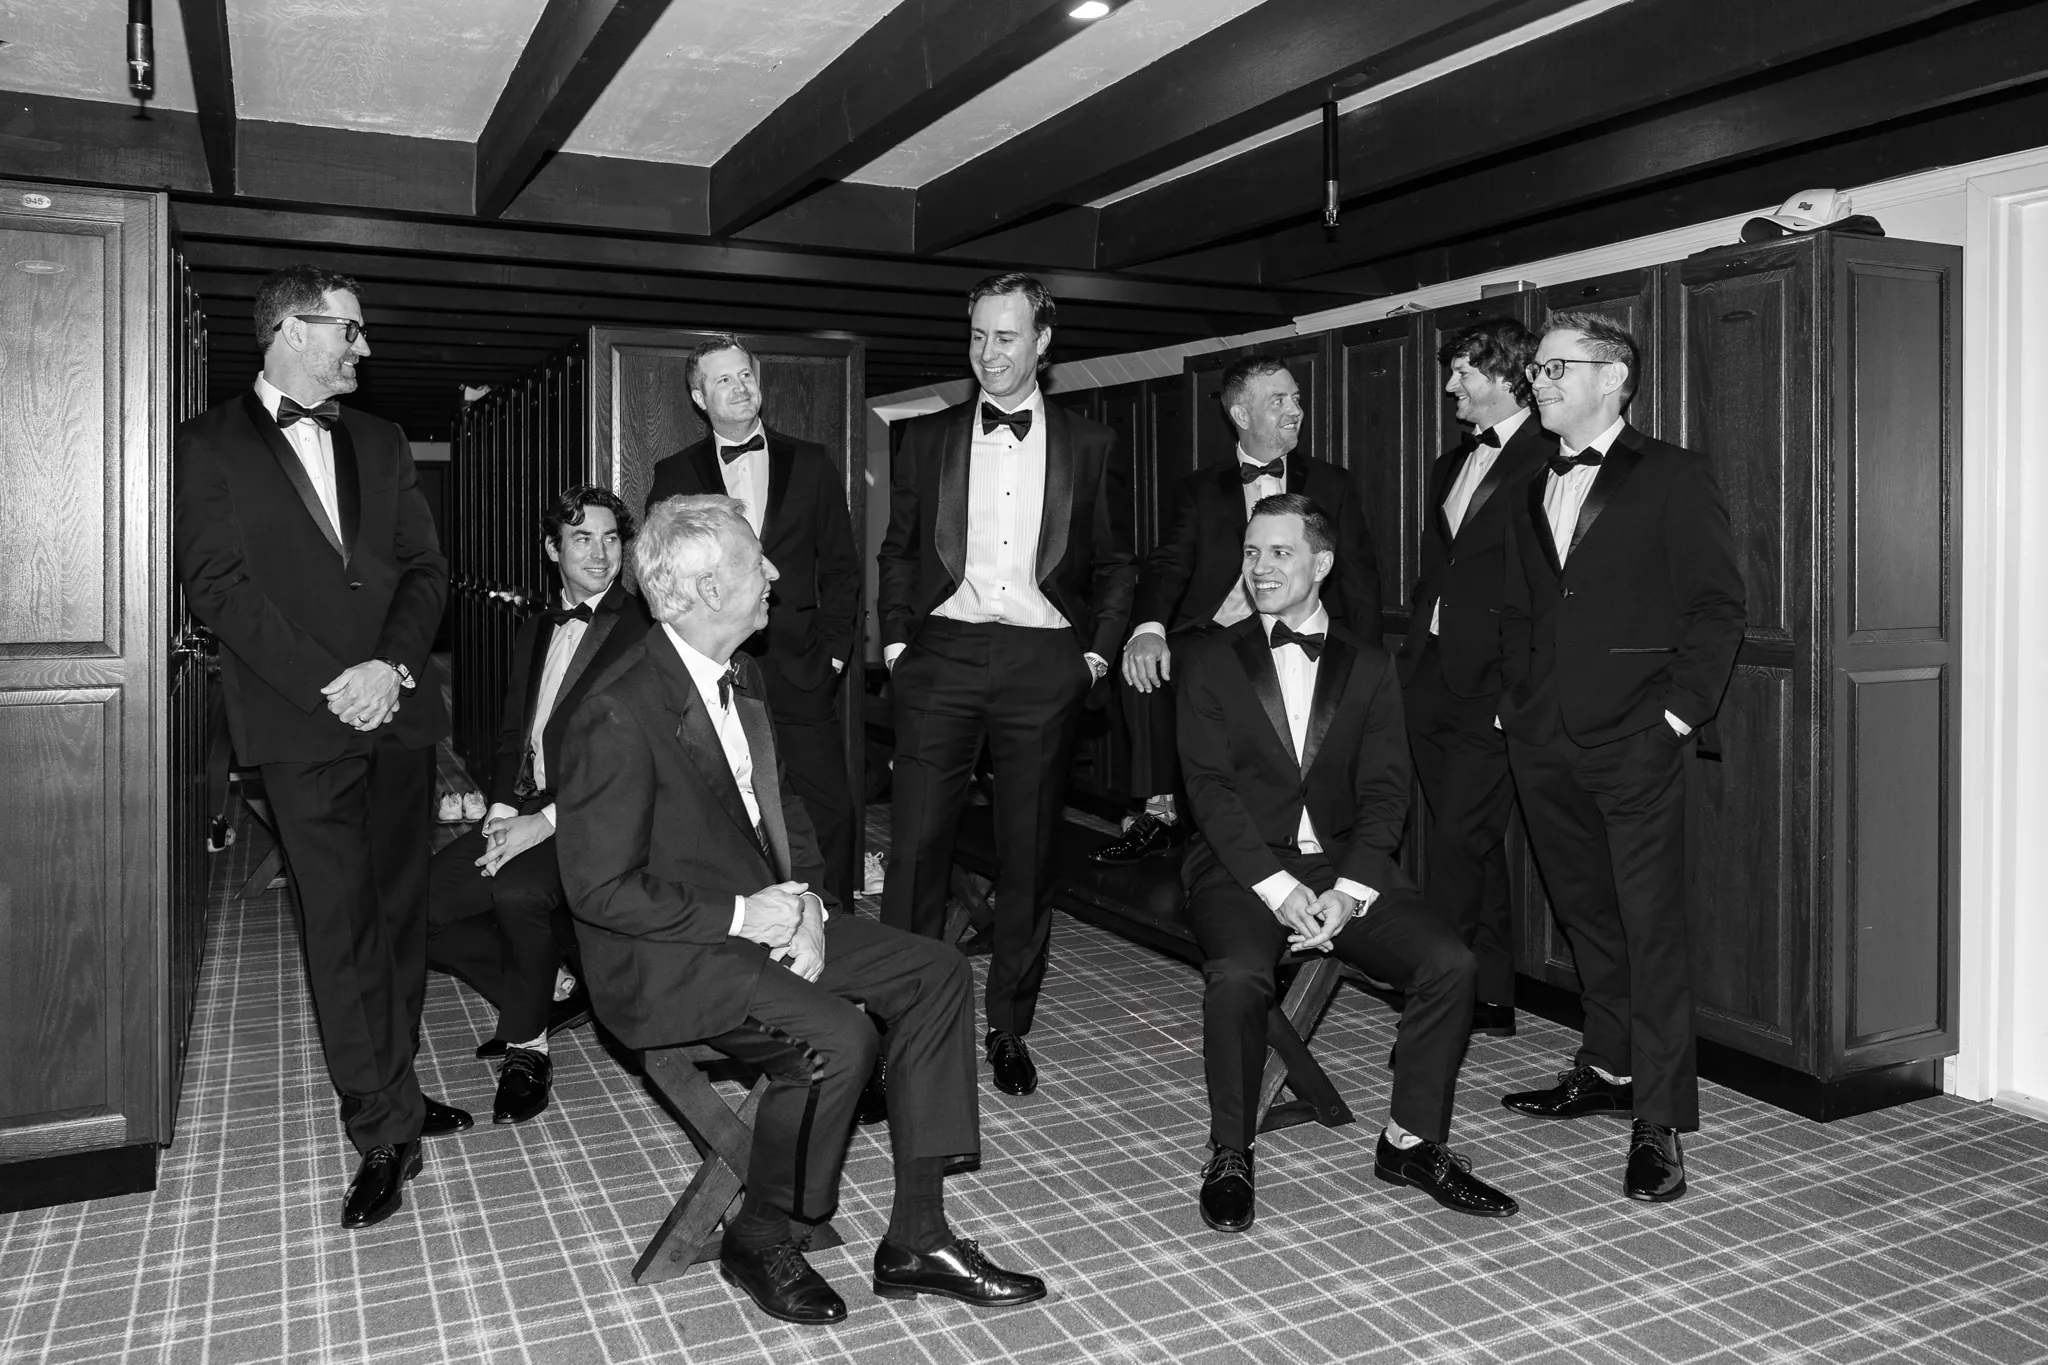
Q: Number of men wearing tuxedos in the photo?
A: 9